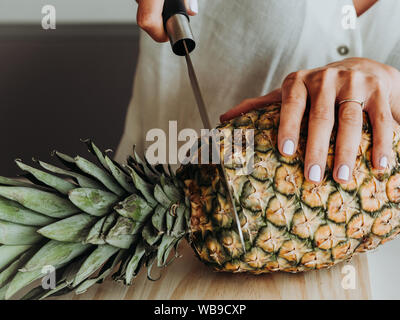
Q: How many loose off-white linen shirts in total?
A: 1